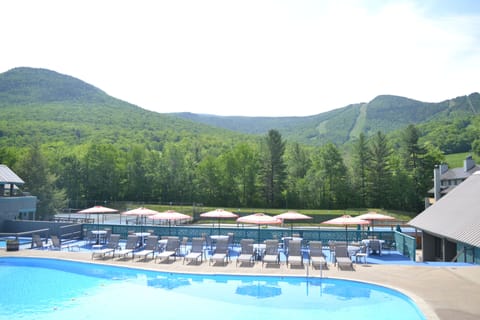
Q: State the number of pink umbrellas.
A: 8